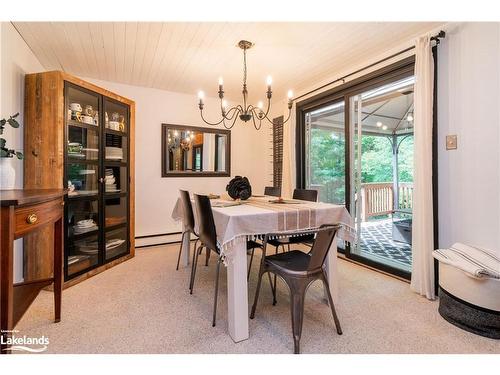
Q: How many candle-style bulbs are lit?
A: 6